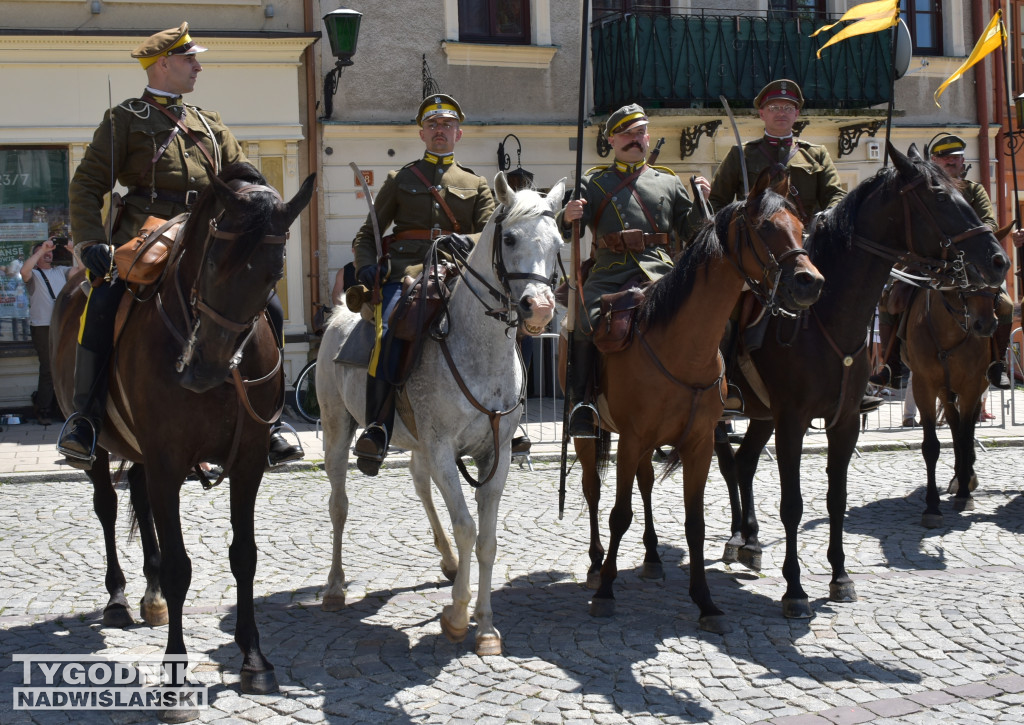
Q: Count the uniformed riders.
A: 5